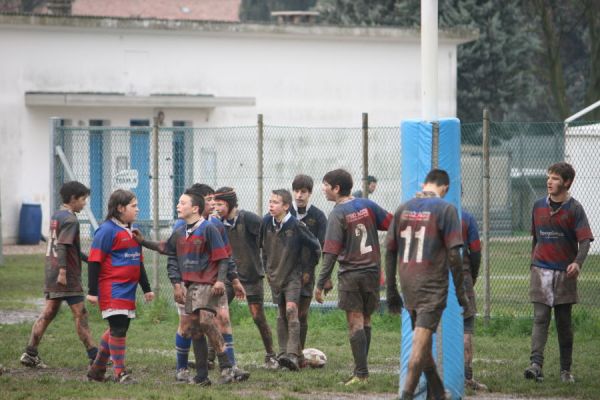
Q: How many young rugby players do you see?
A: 11